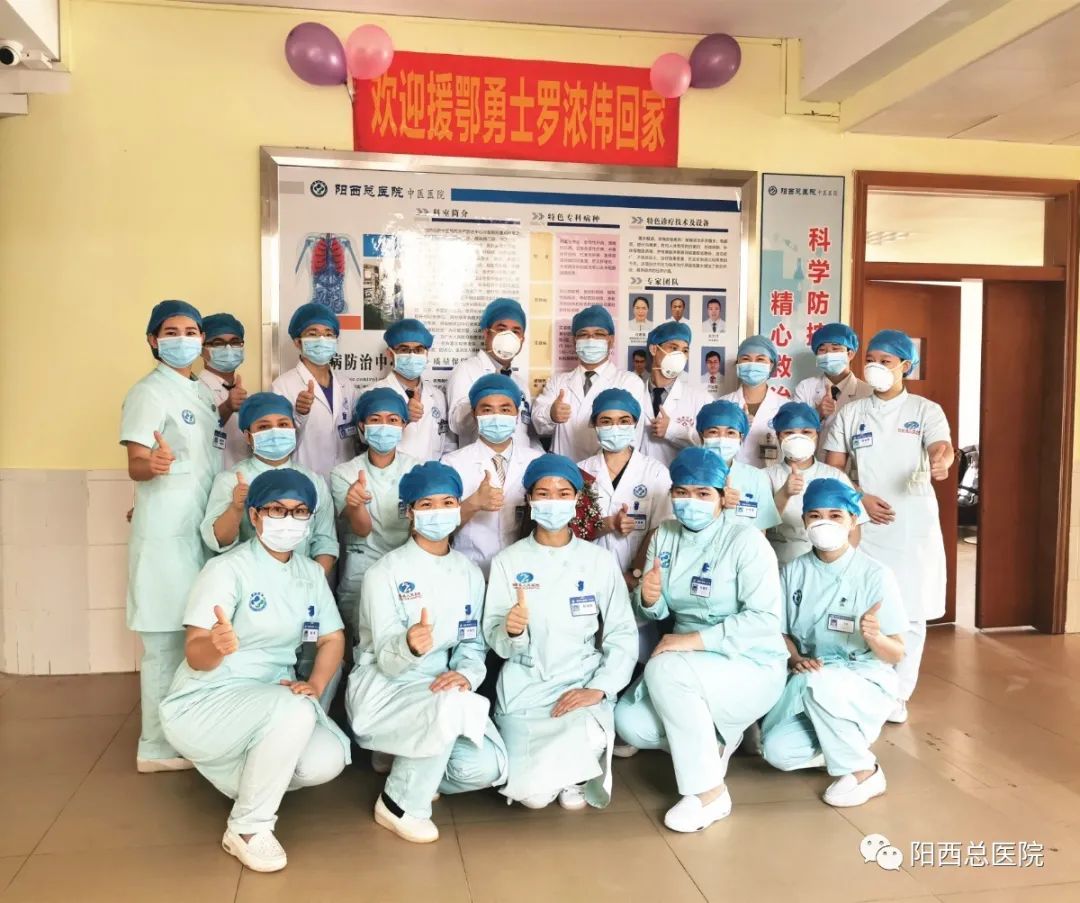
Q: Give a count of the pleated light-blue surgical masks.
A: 15